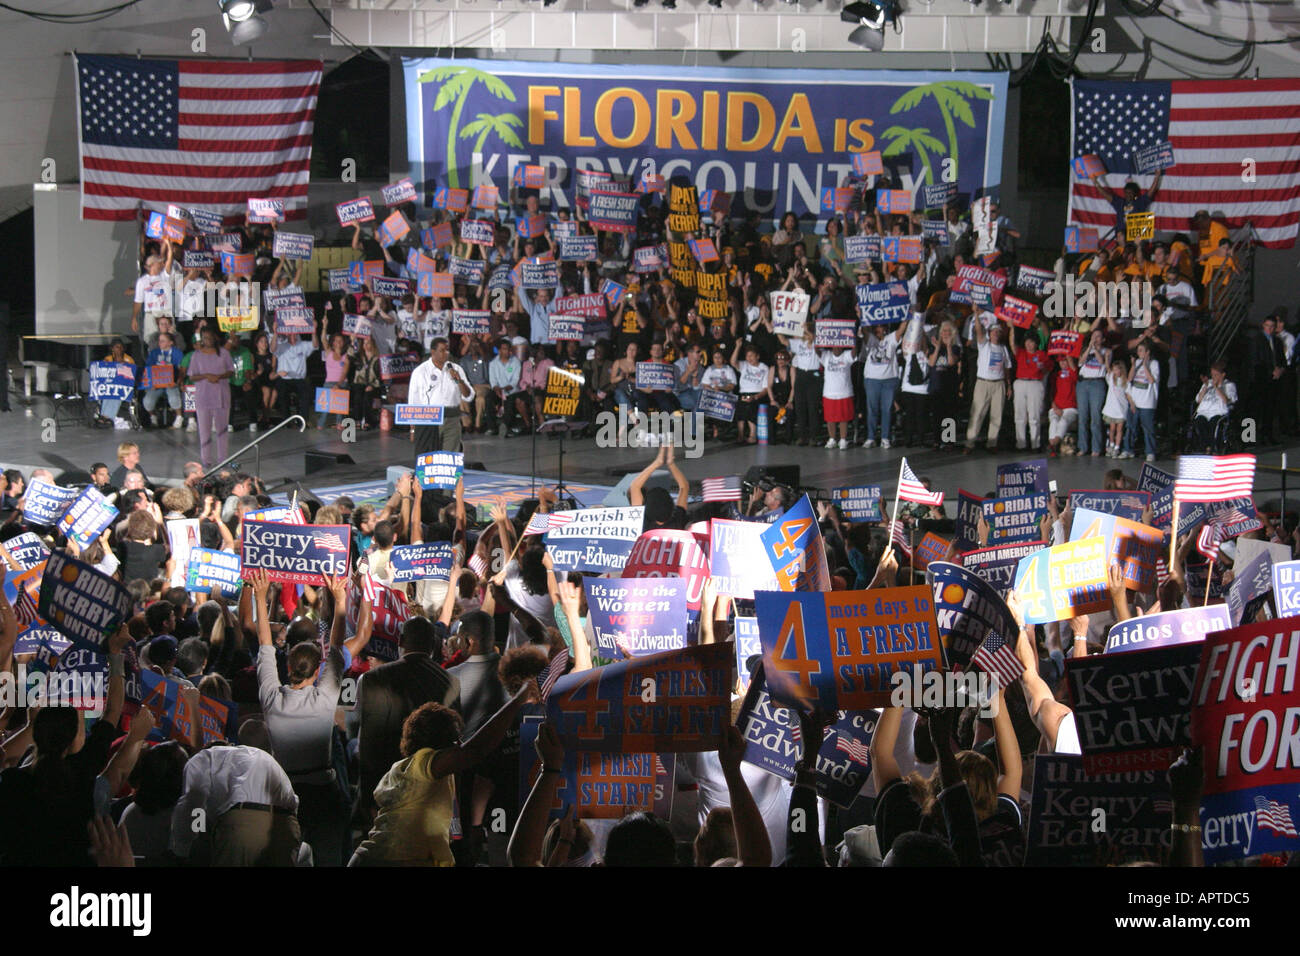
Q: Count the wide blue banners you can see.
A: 1